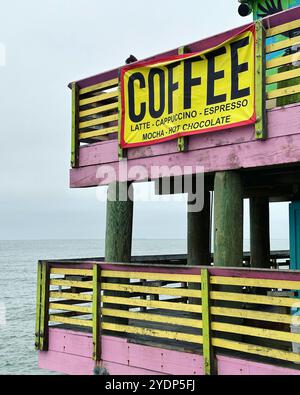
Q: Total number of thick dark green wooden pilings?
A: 4